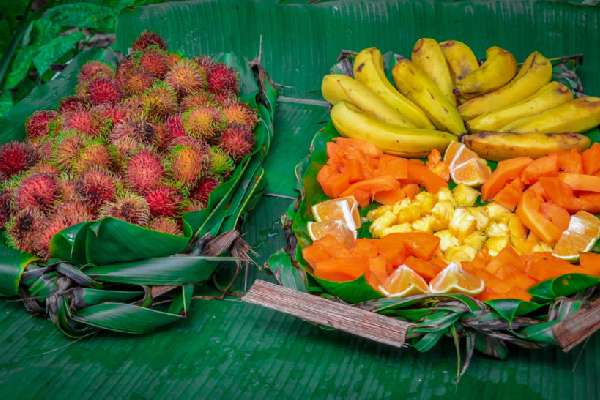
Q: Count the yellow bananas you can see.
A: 11